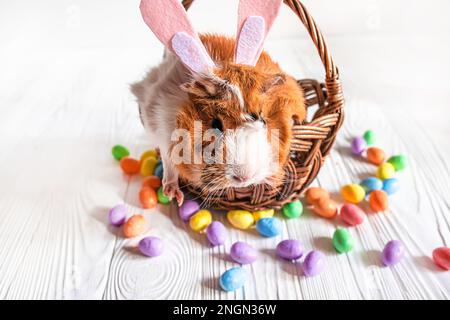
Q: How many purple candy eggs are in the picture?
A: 9